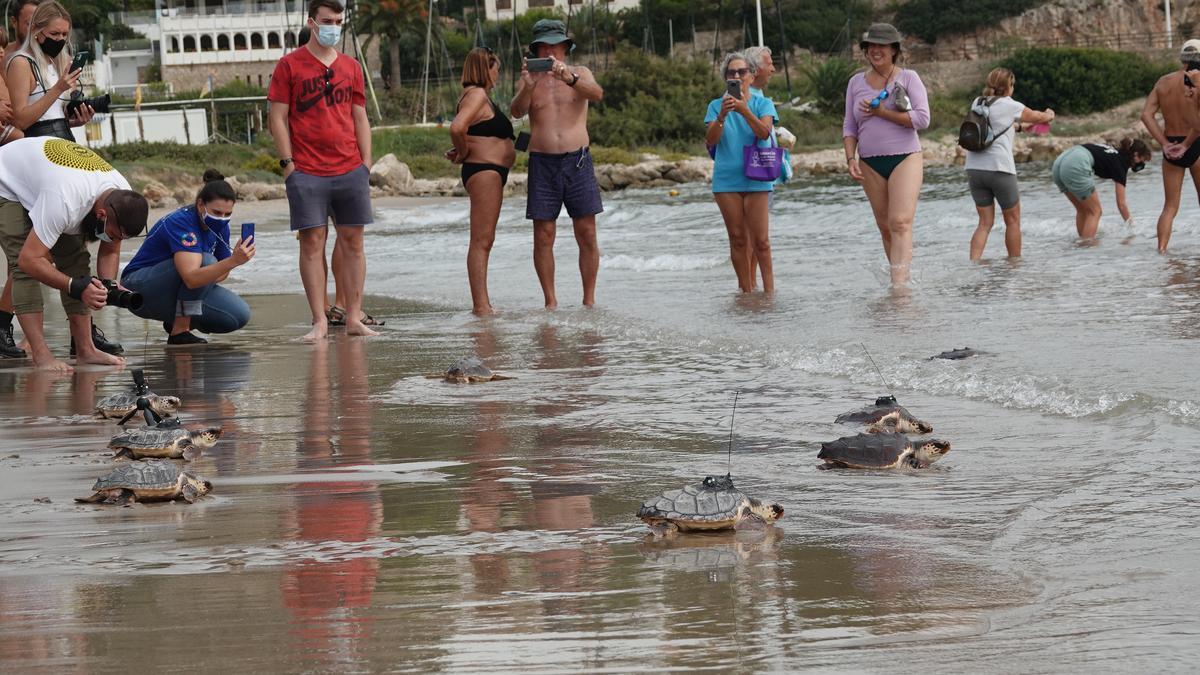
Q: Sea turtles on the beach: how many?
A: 8